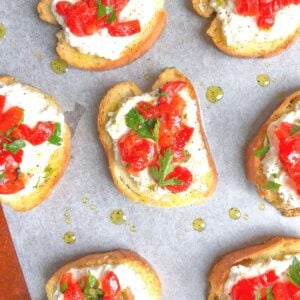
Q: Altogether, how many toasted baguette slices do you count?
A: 7